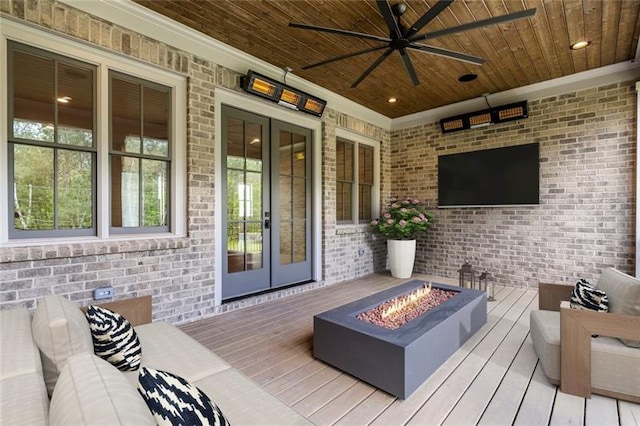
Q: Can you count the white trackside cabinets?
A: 0